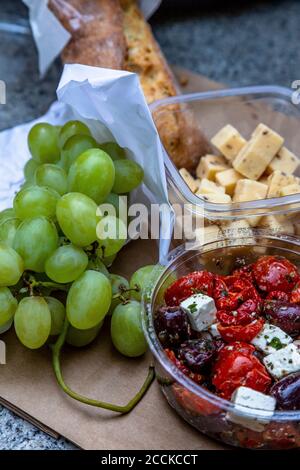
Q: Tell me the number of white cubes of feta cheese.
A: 4